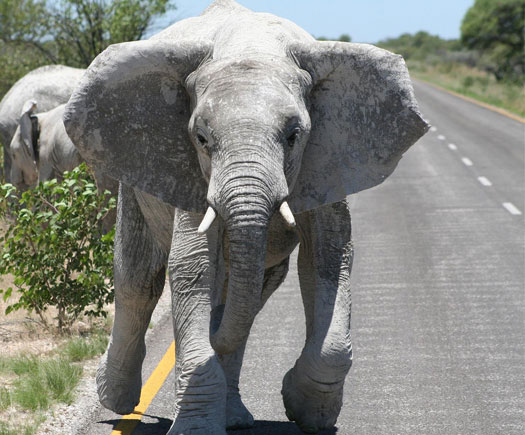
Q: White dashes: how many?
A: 6